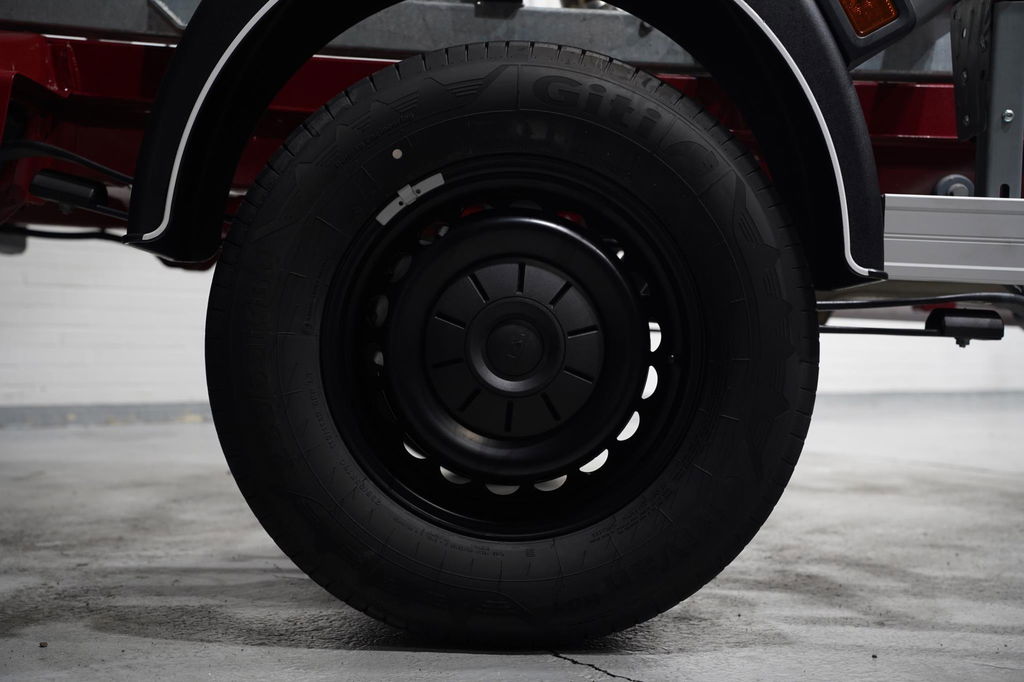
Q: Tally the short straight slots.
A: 10